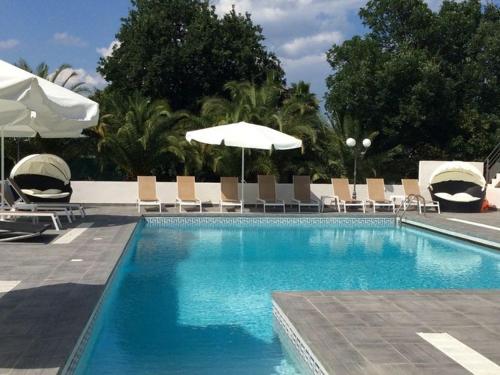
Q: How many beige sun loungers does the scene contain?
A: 8